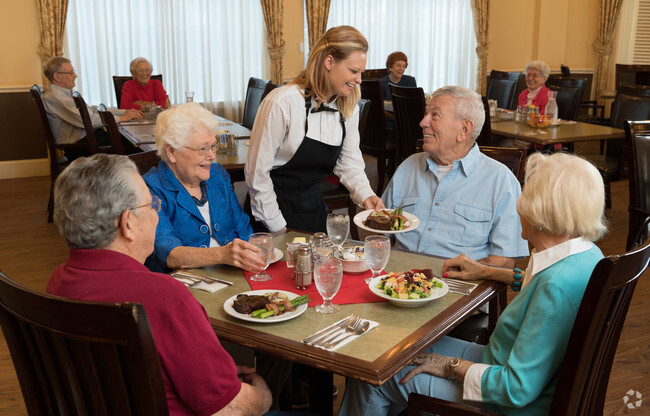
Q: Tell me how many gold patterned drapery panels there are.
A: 5